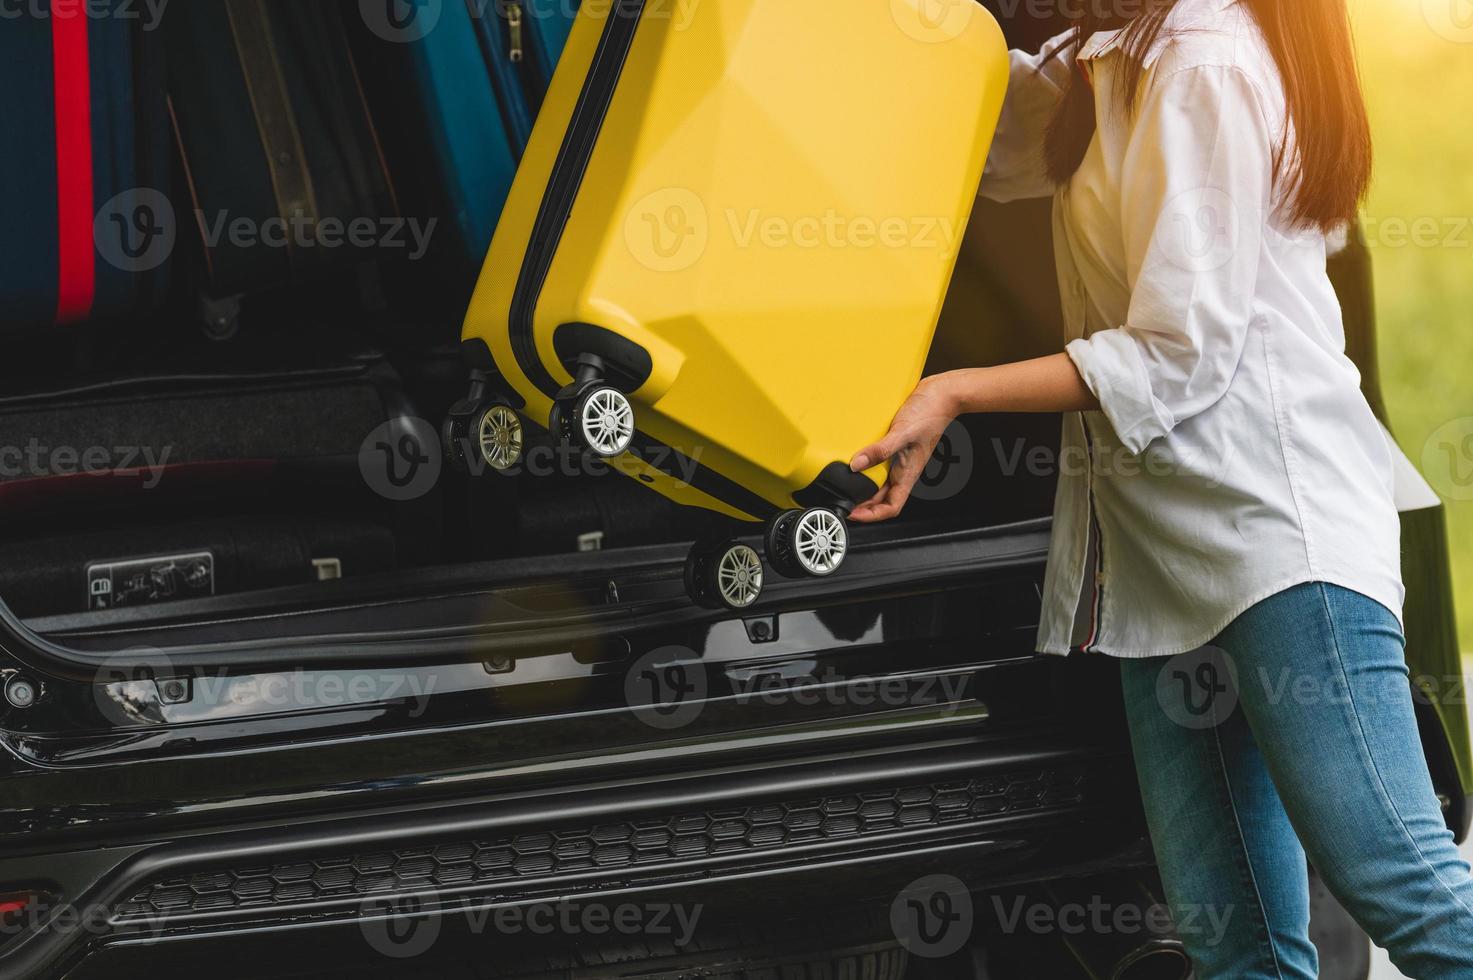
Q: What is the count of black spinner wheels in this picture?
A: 4